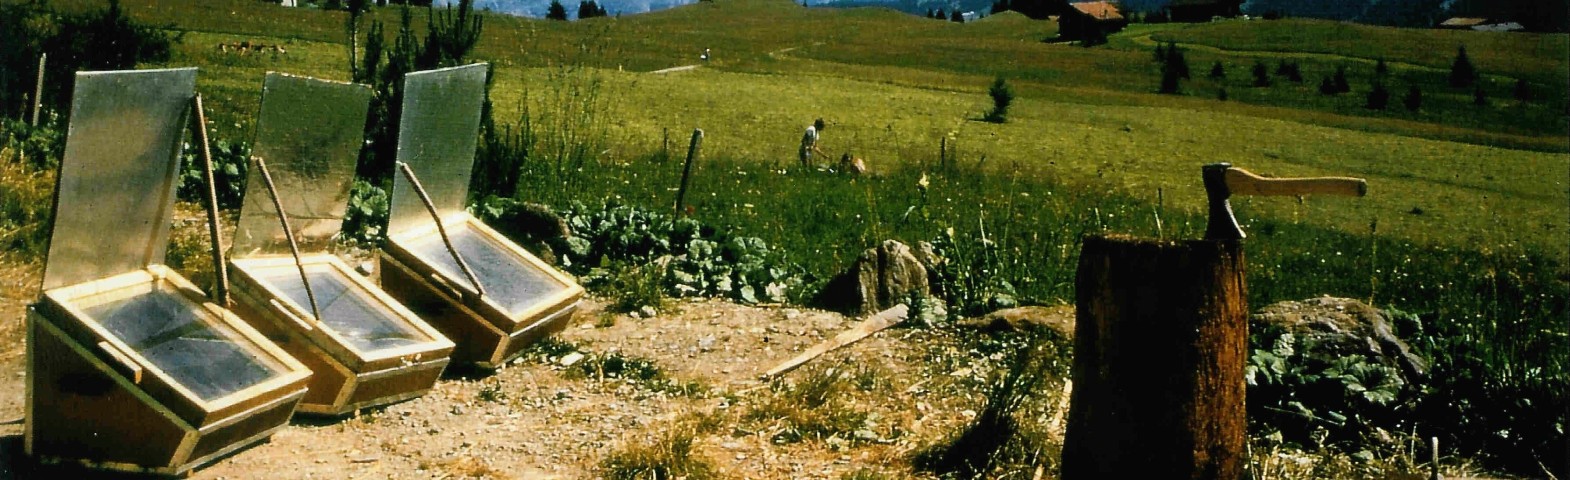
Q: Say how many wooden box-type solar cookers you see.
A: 3